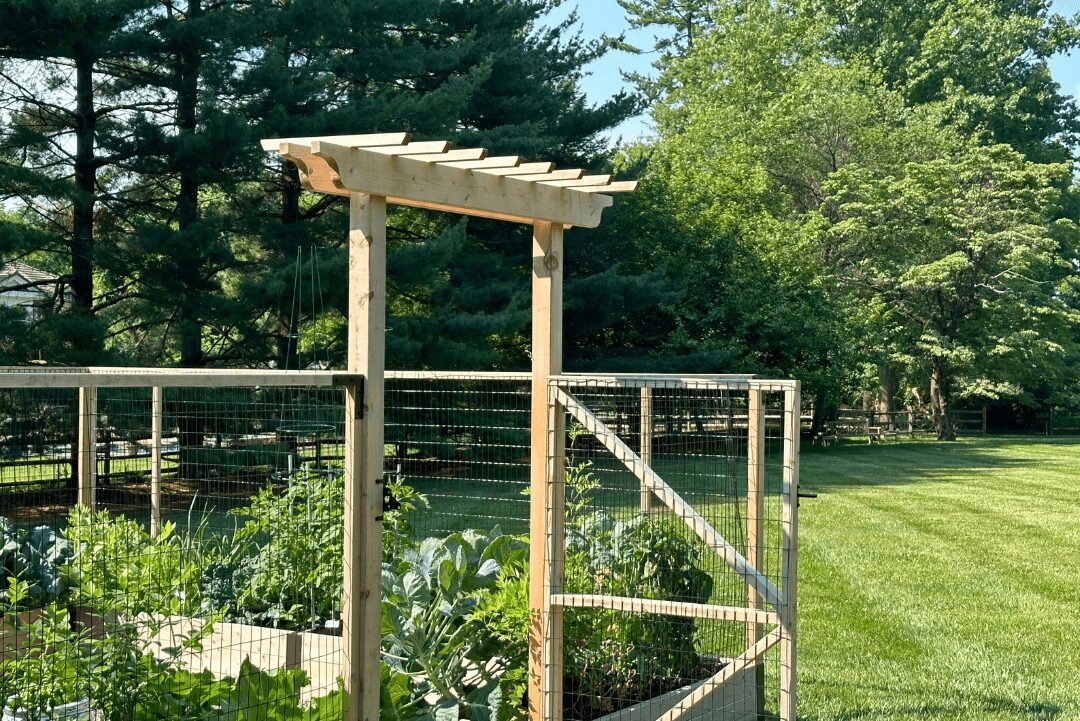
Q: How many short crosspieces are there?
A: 8